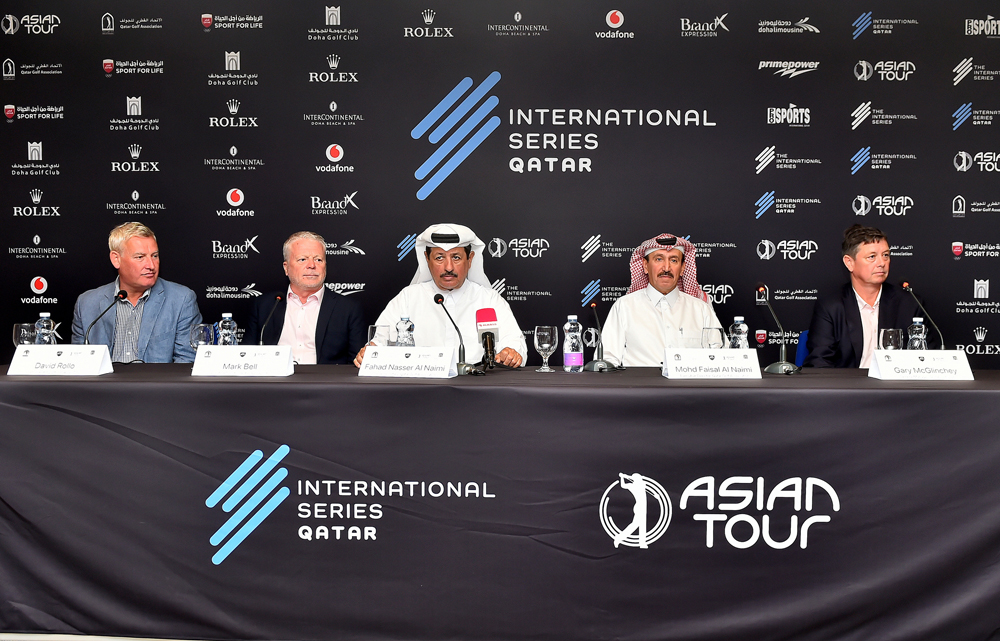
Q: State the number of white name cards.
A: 5